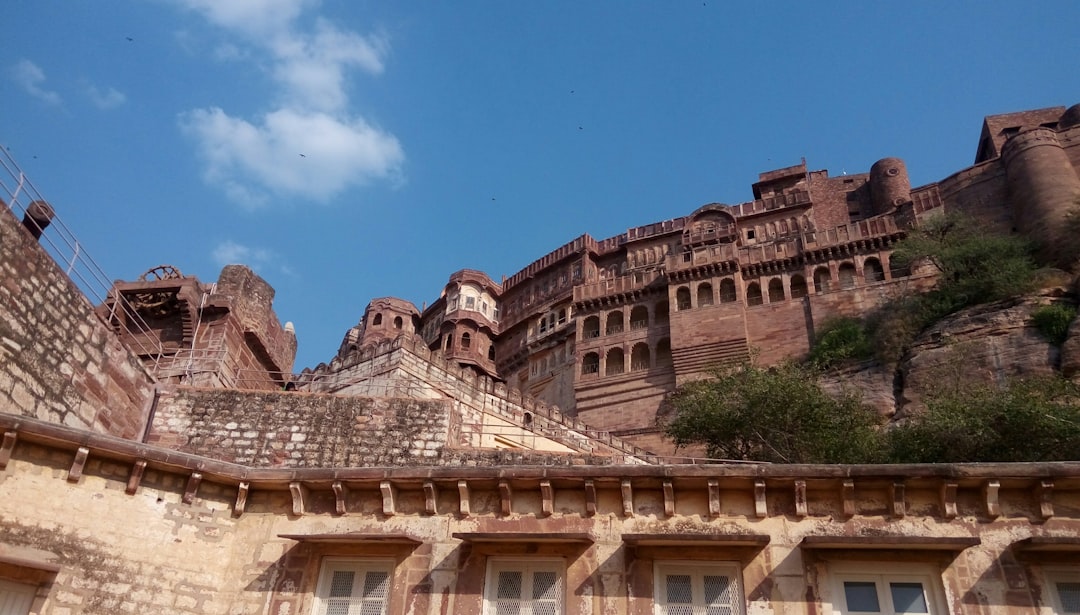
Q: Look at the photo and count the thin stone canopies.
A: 6